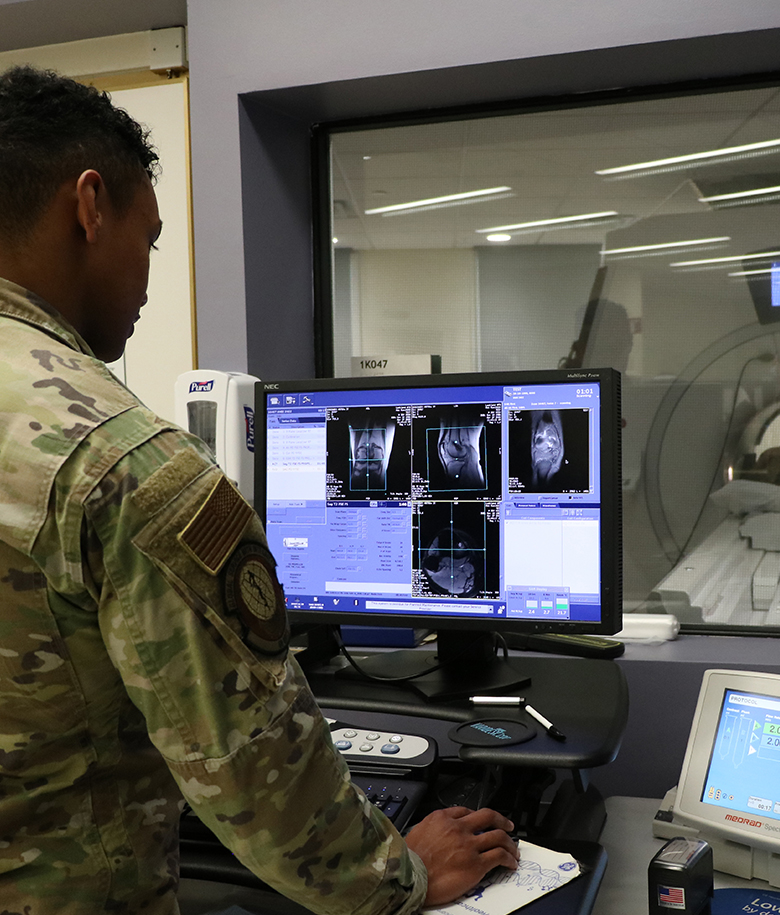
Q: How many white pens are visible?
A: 2